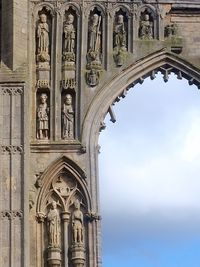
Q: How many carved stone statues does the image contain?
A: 9